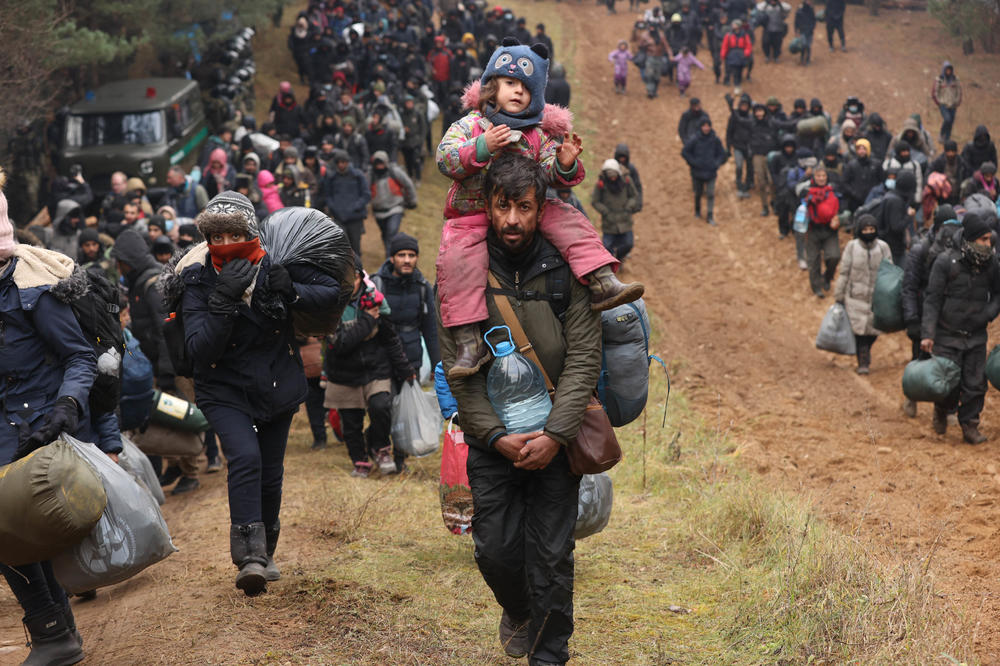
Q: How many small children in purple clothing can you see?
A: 2